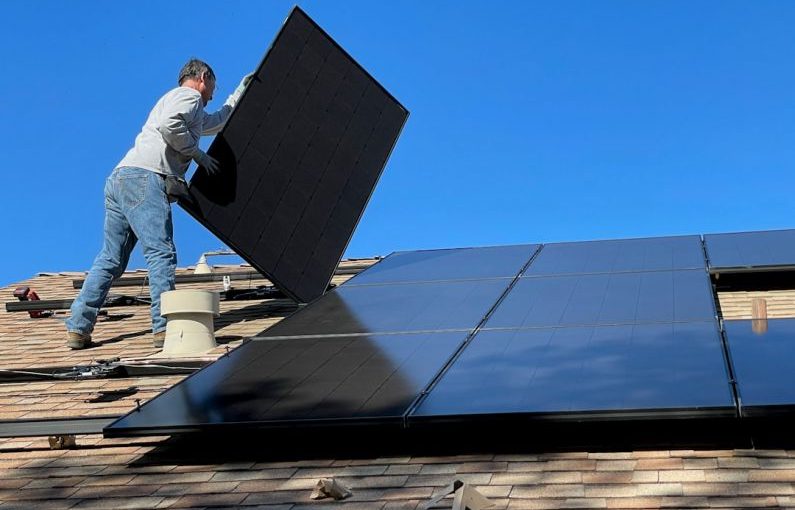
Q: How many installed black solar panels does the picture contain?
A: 8